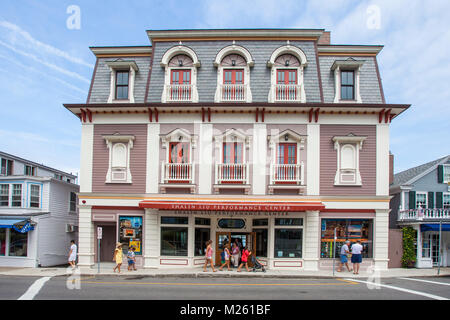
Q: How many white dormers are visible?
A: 5